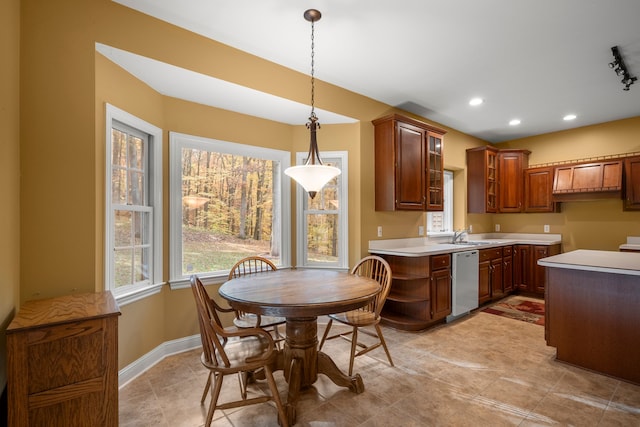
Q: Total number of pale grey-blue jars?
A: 0